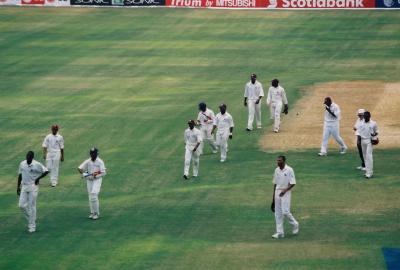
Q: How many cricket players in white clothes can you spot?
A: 11